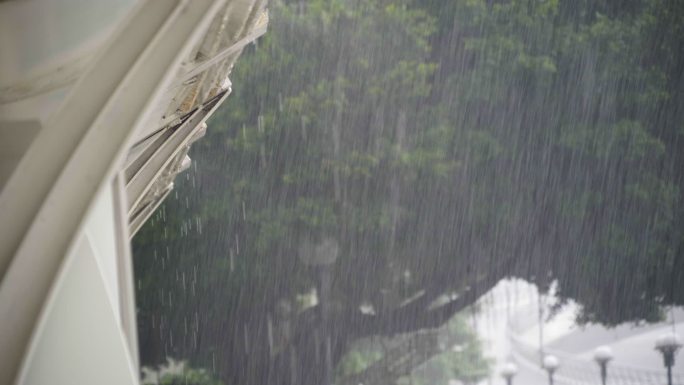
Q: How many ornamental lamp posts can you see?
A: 4